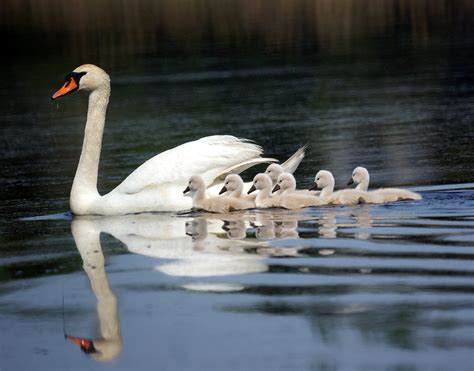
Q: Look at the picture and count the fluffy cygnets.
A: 7